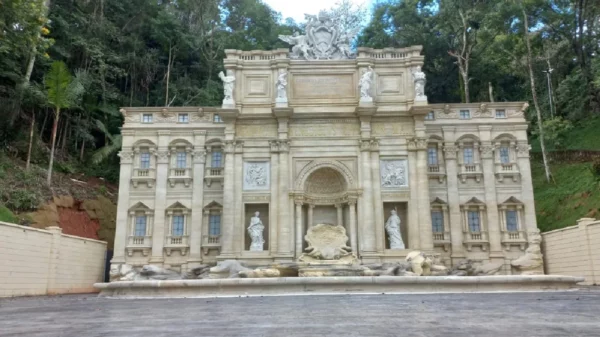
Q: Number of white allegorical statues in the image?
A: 6